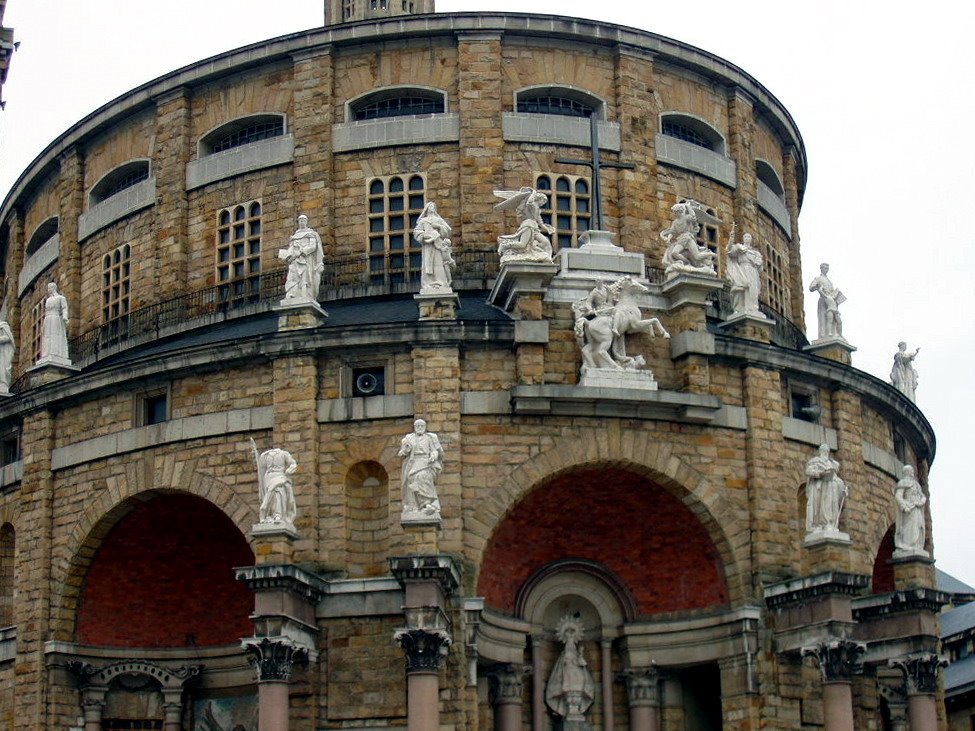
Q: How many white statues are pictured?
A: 15